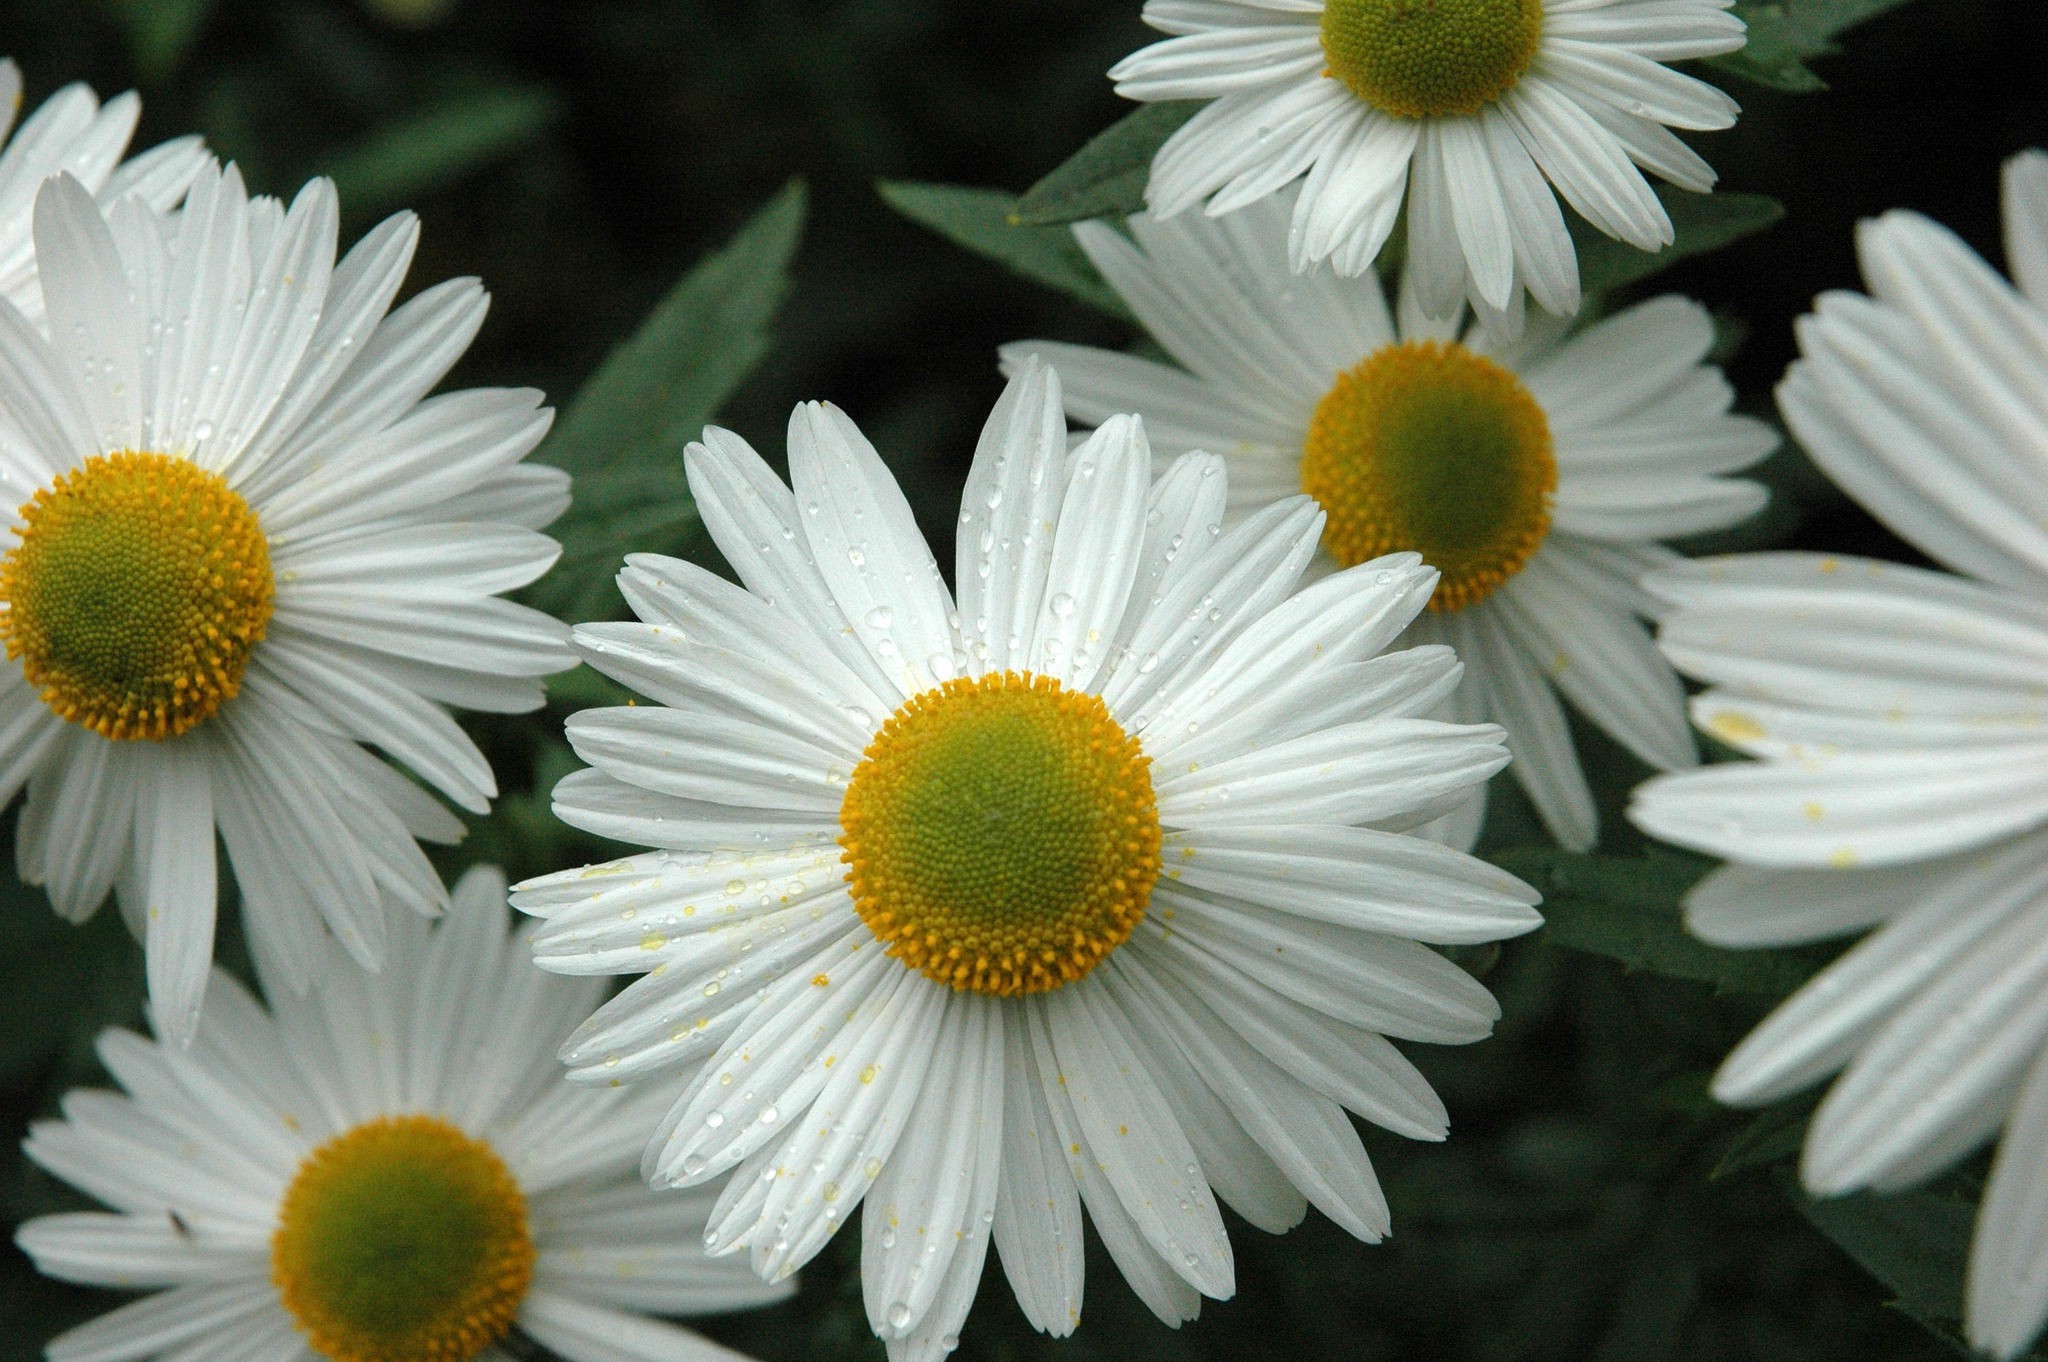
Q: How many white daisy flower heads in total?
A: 7